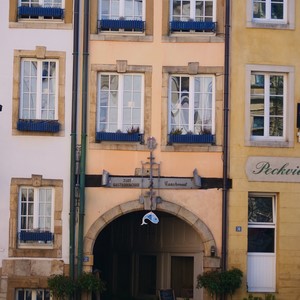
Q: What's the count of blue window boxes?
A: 7